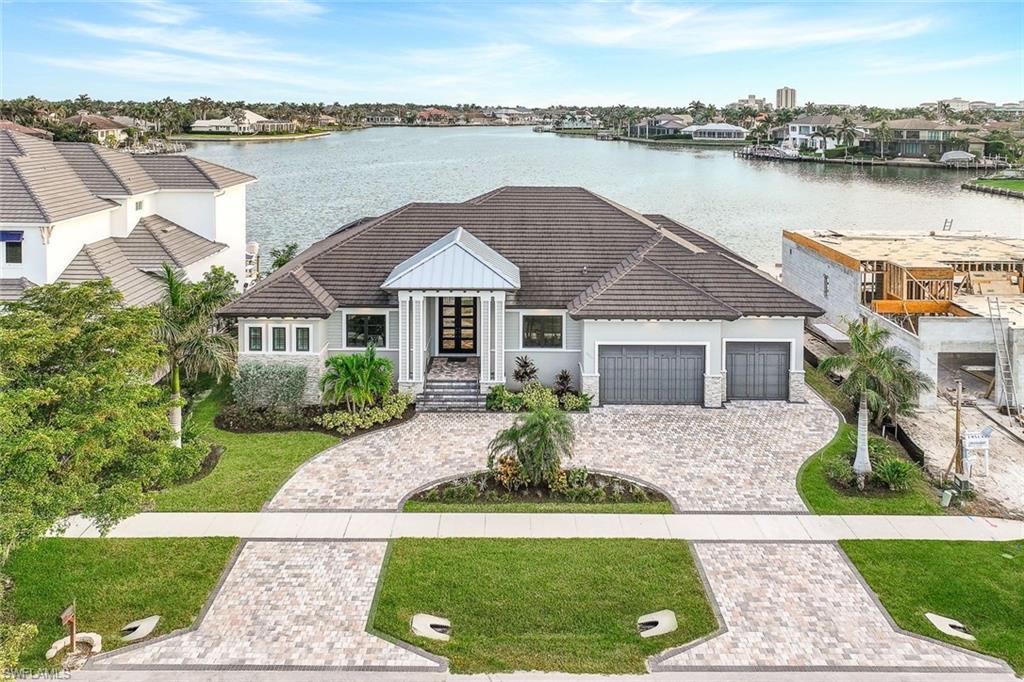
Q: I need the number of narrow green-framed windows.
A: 3